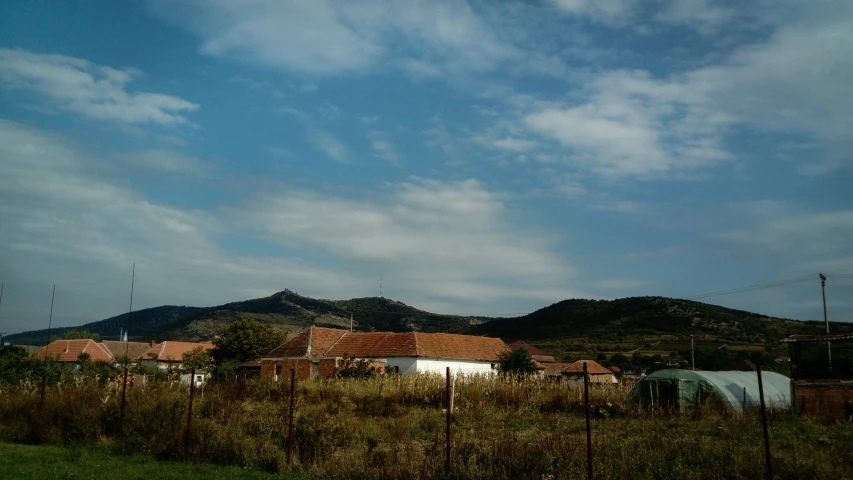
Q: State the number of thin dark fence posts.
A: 7